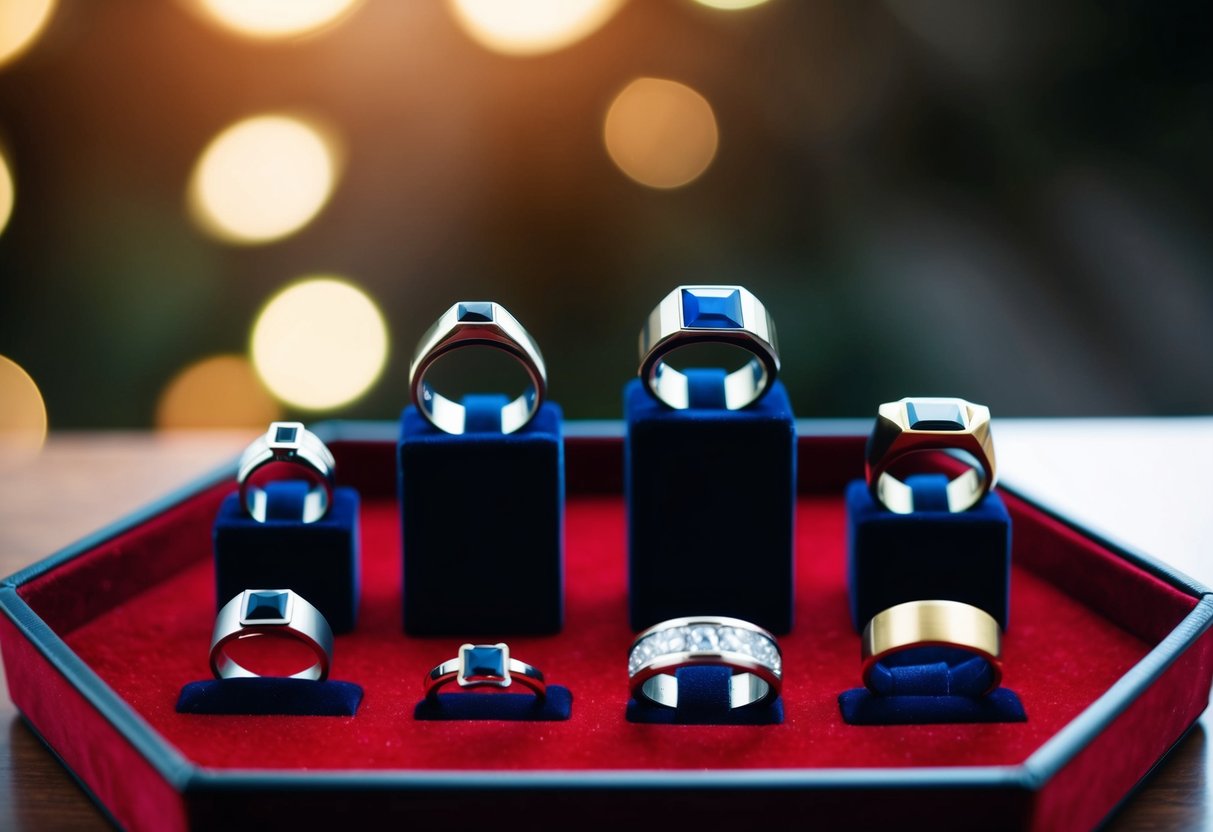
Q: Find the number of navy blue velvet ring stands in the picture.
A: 8